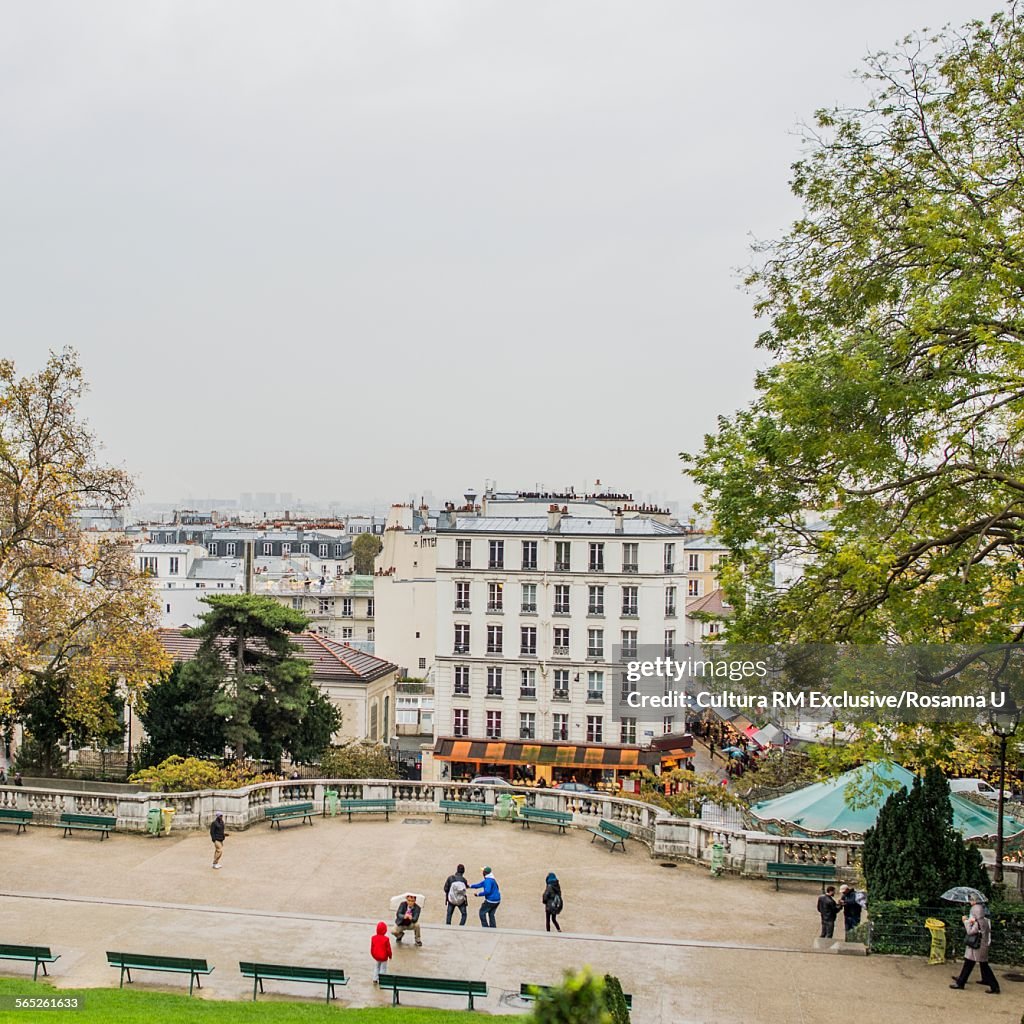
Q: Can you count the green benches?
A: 13